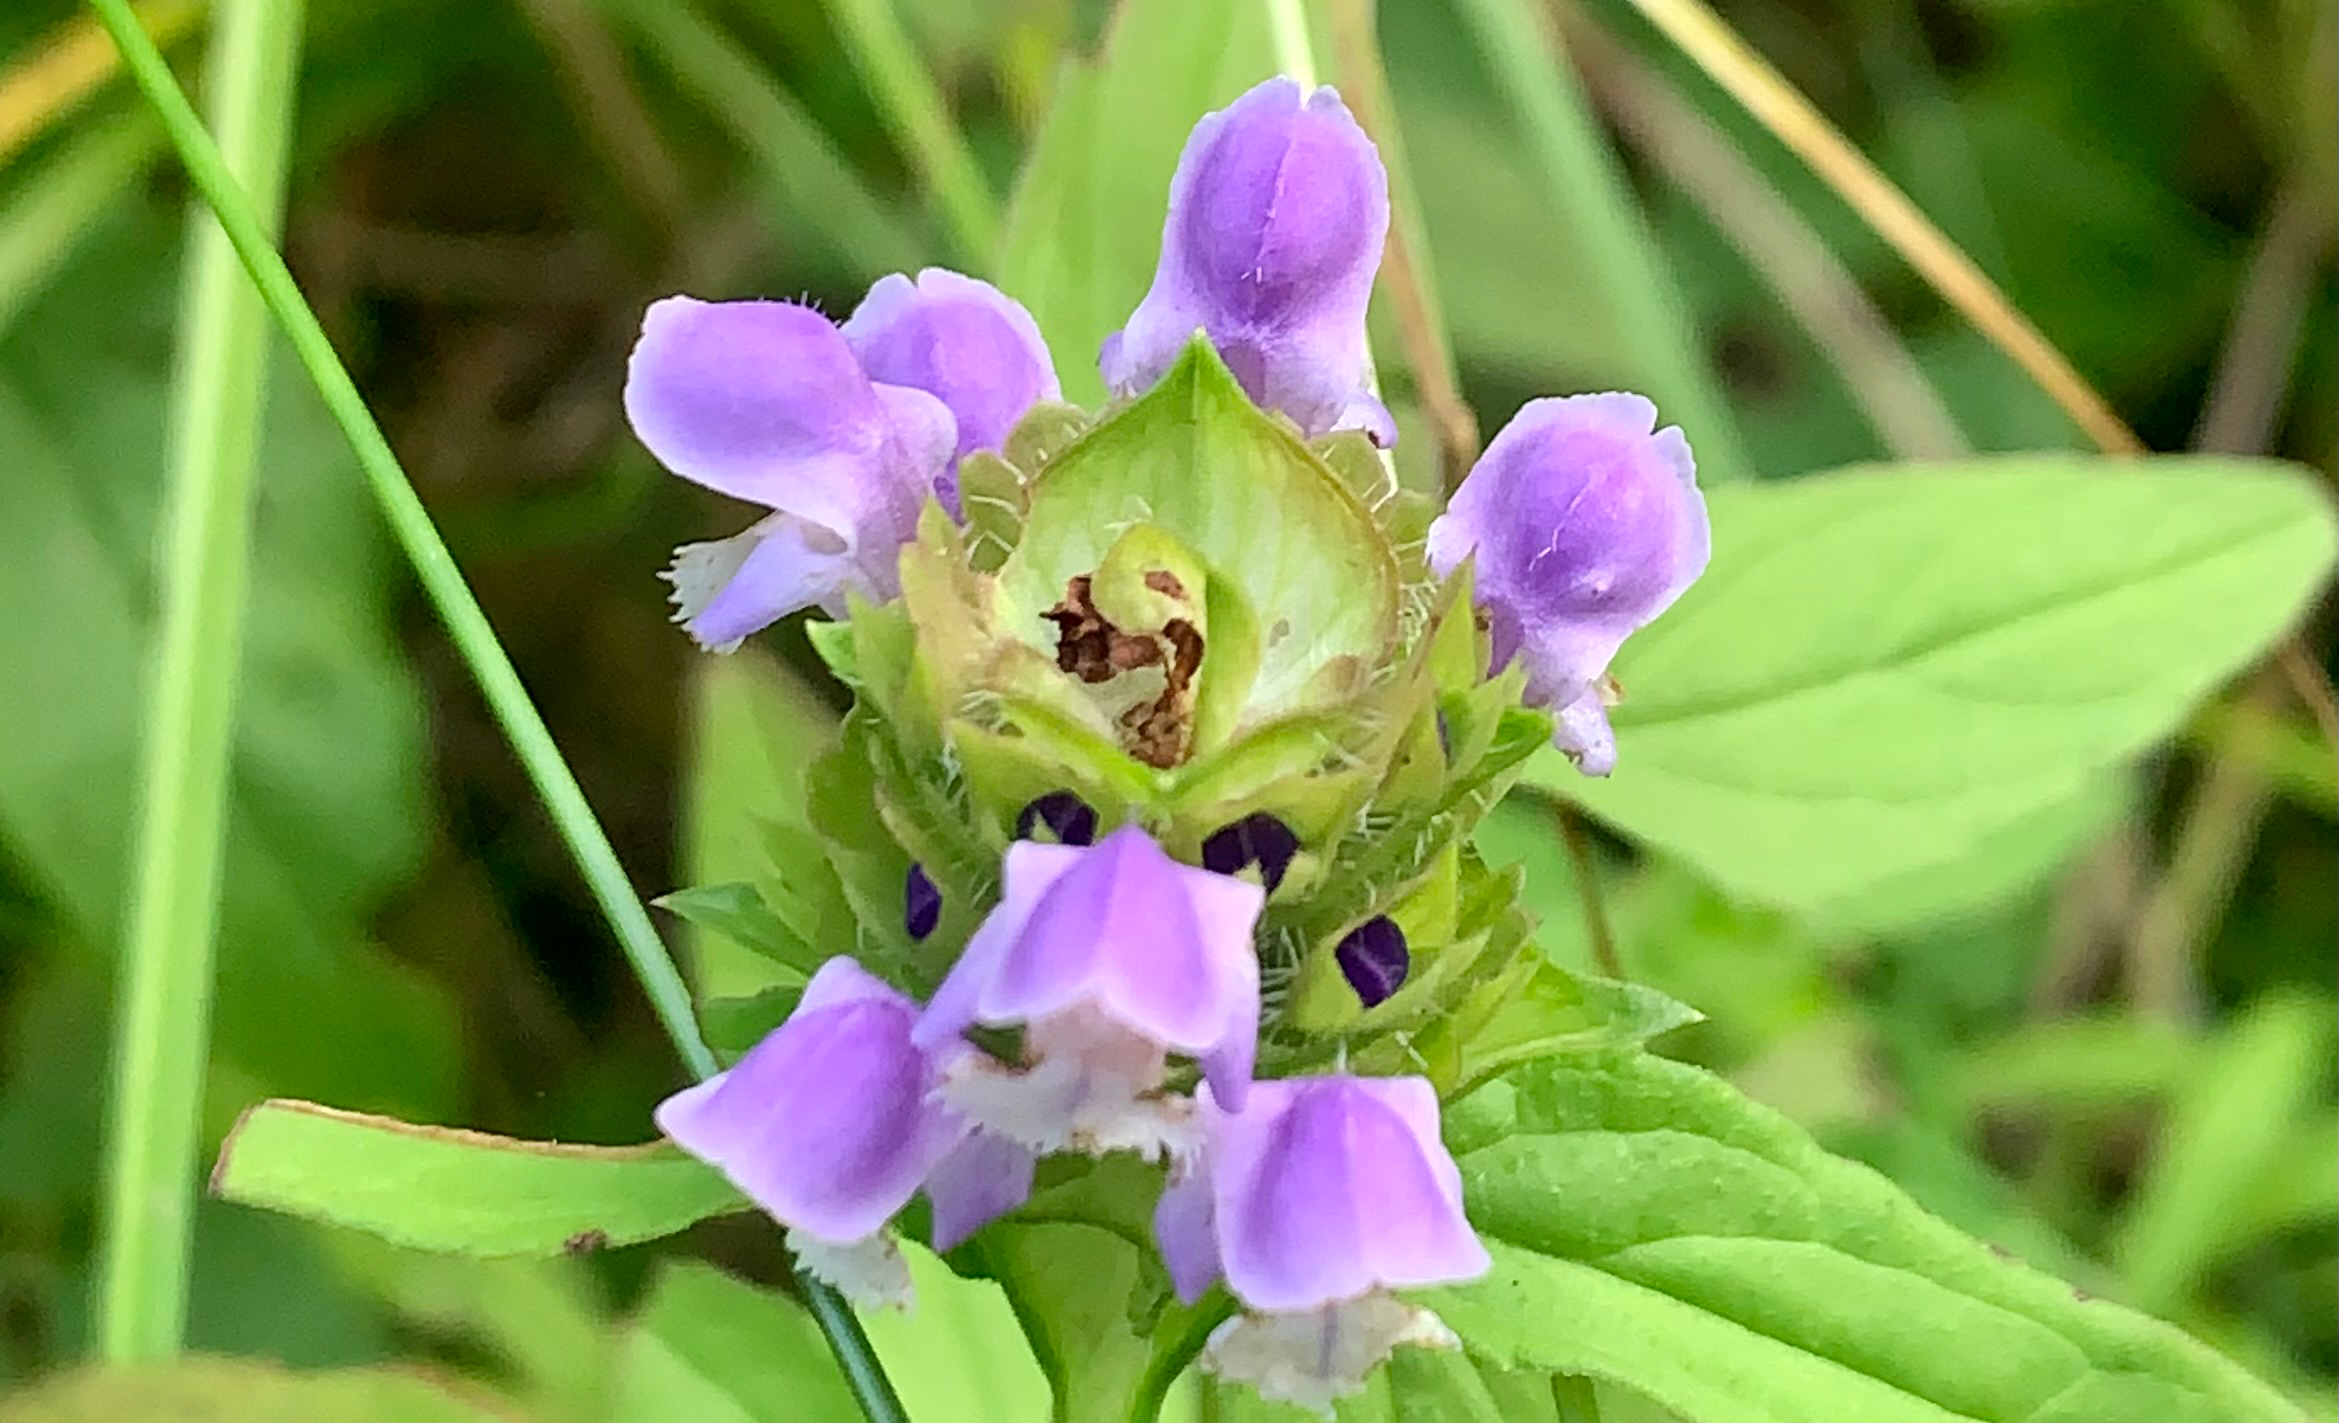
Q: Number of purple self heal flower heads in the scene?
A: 7